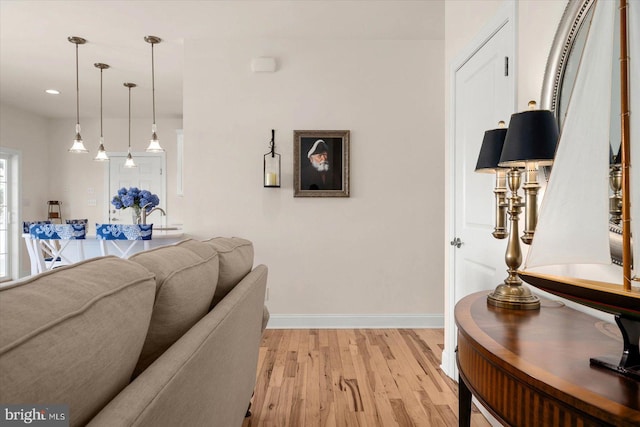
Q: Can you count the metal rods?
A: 4